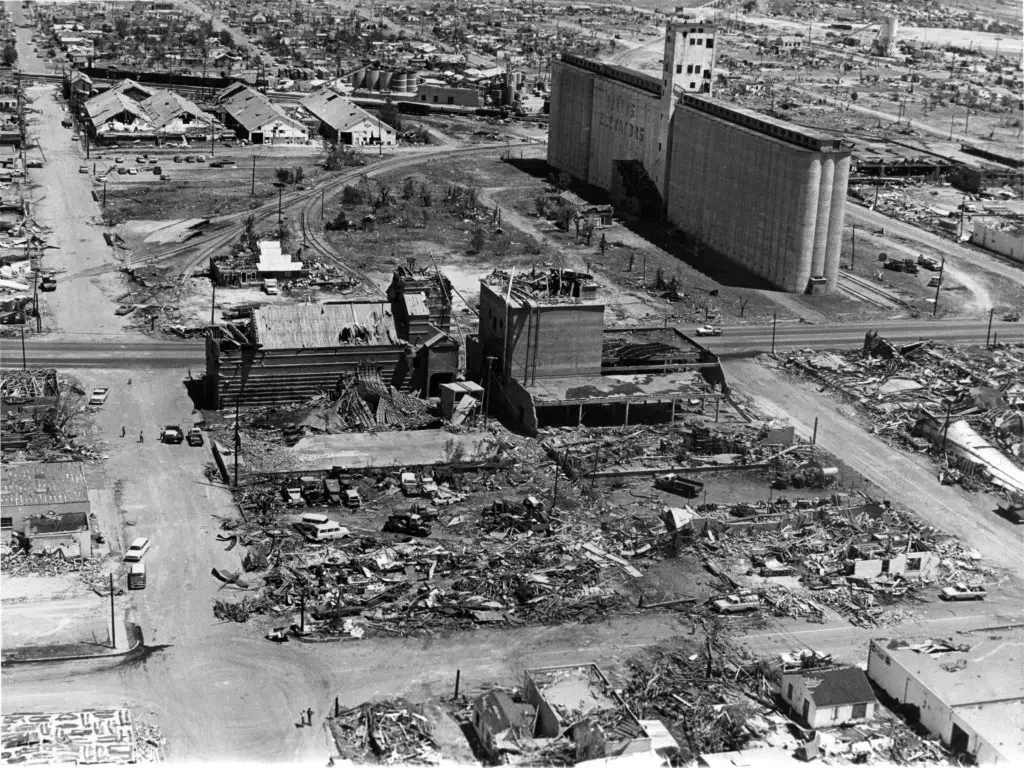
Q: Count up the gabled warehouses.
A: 4